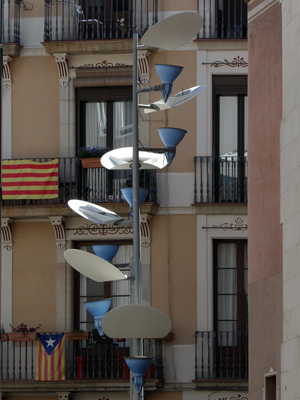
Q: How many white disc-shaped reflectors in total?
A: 6